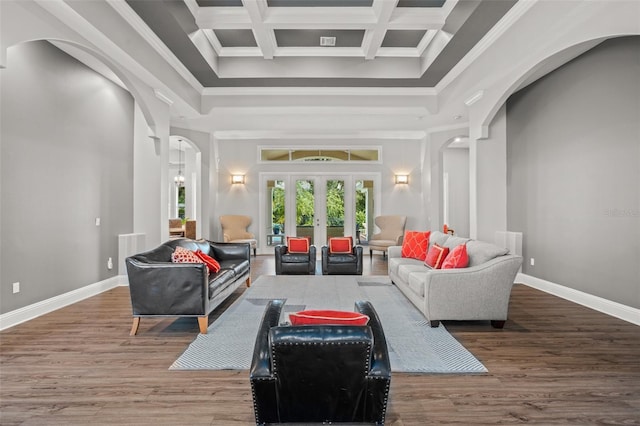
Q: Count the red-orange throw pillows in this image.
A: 8